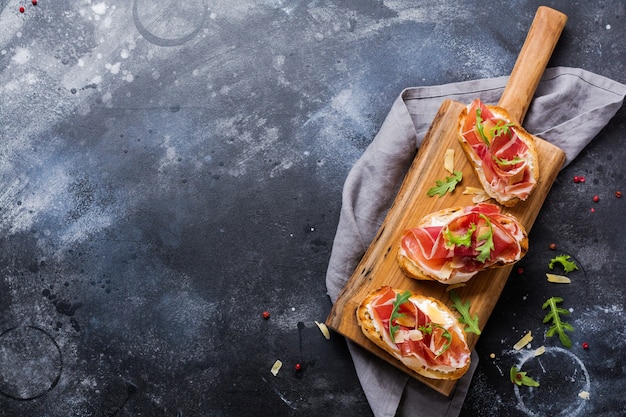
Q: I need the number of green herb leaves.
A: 13